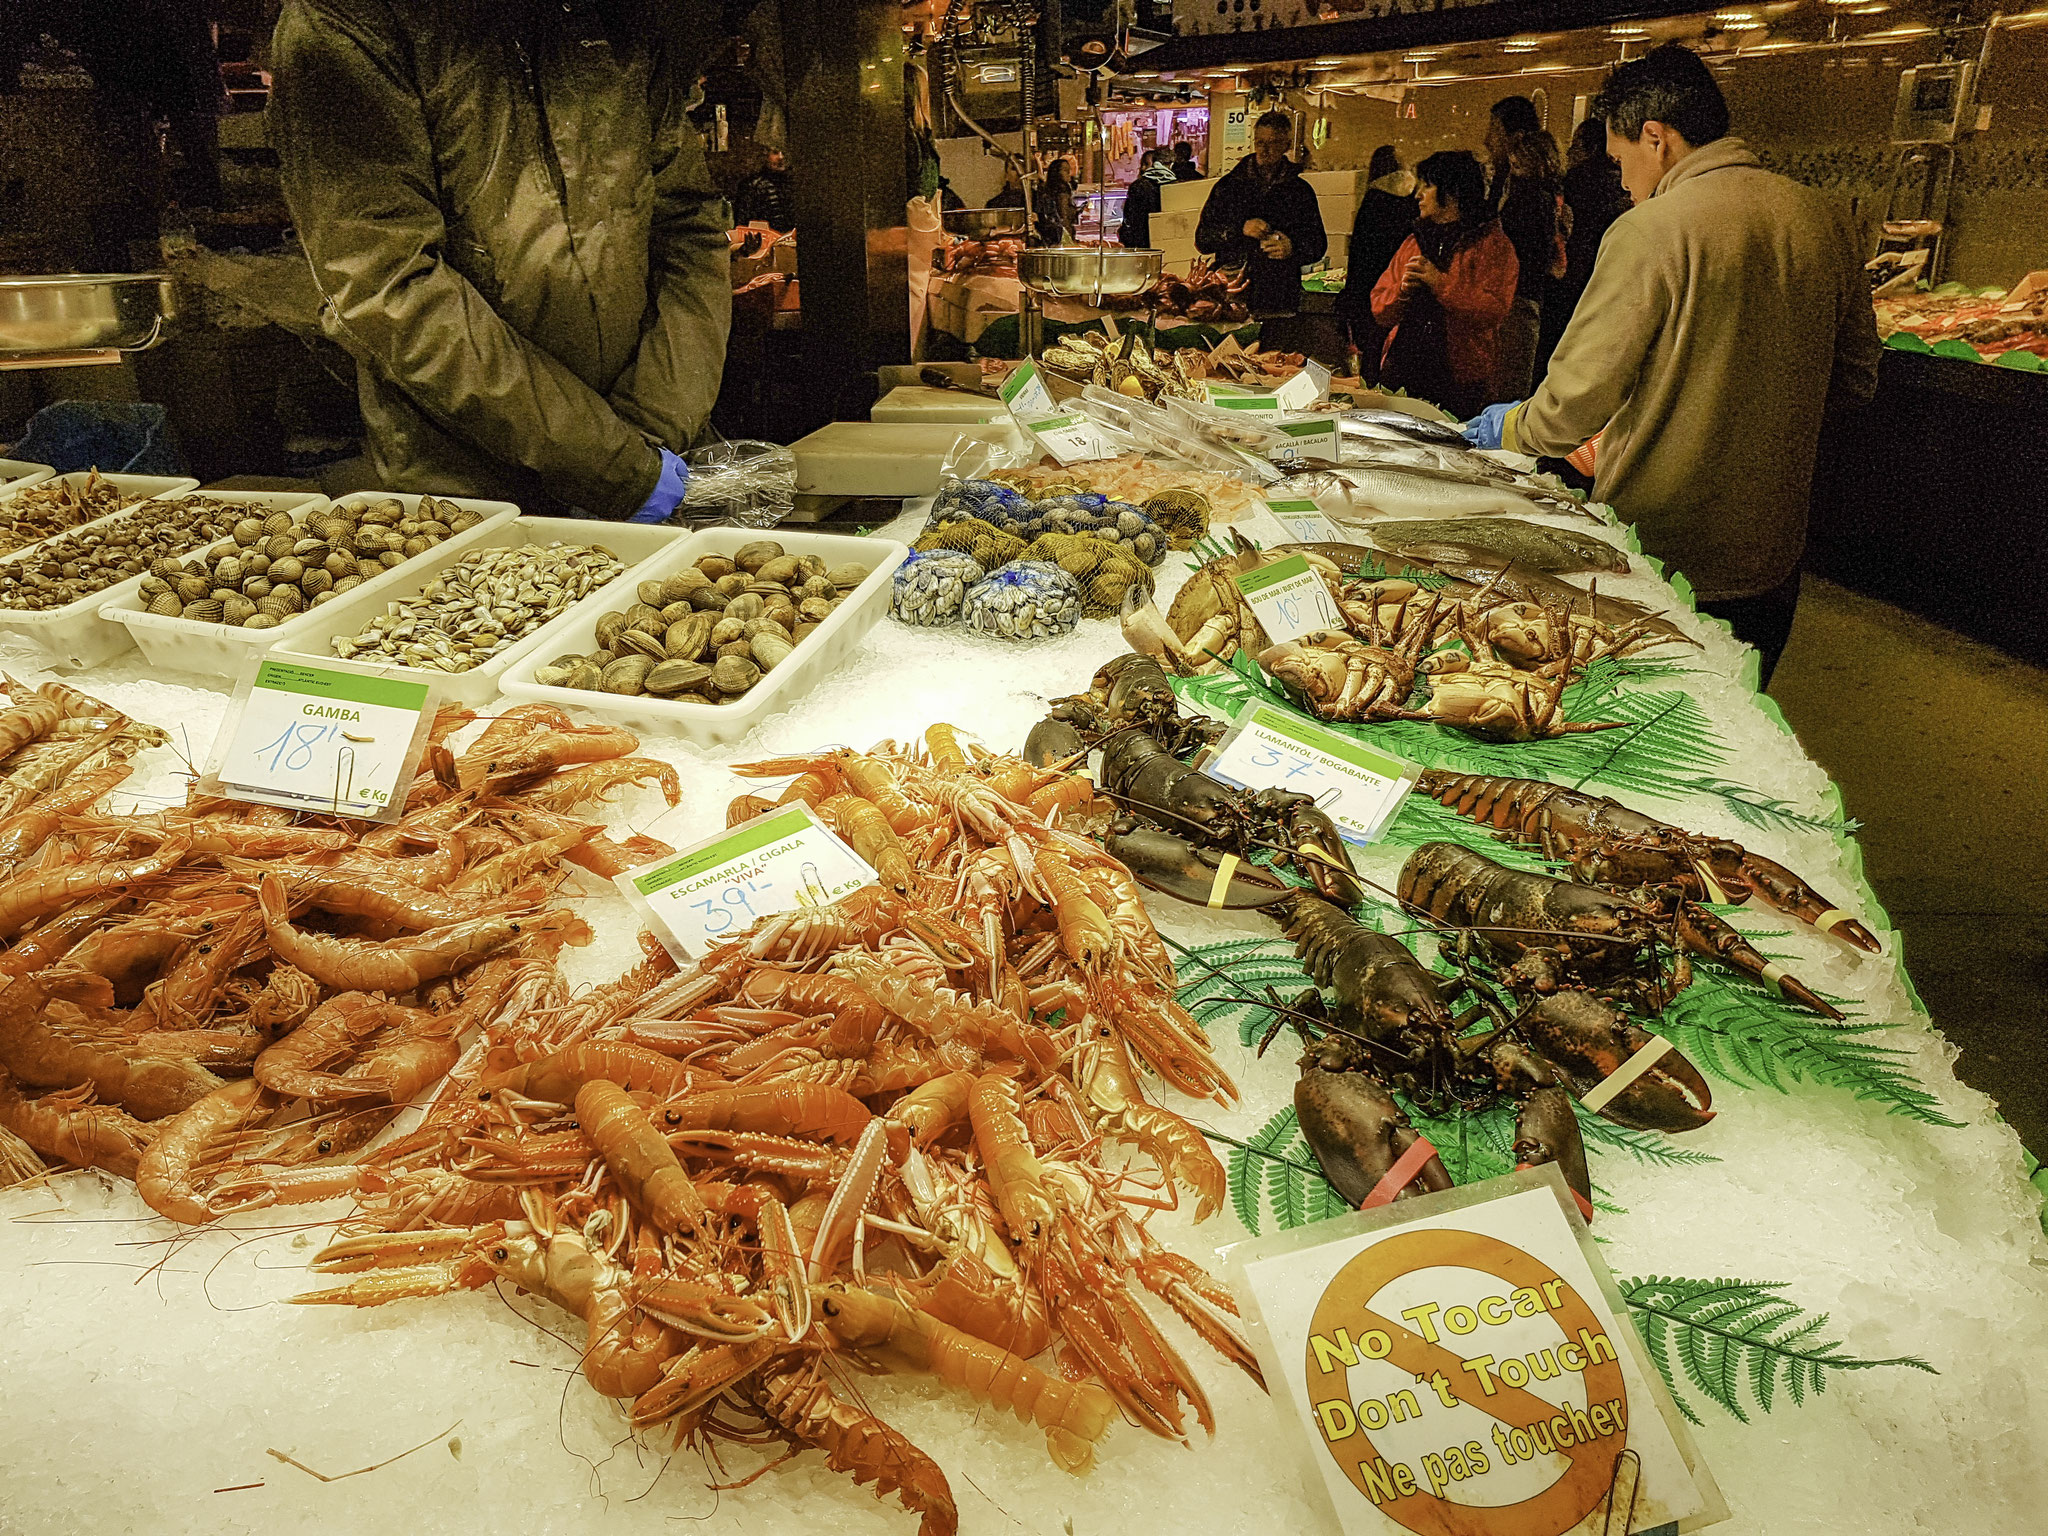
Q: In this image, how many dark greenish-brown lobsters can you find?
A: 5